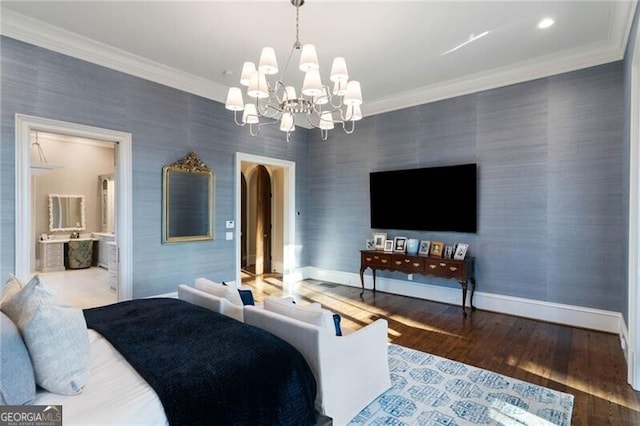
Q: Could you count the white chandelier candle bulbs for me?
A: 15